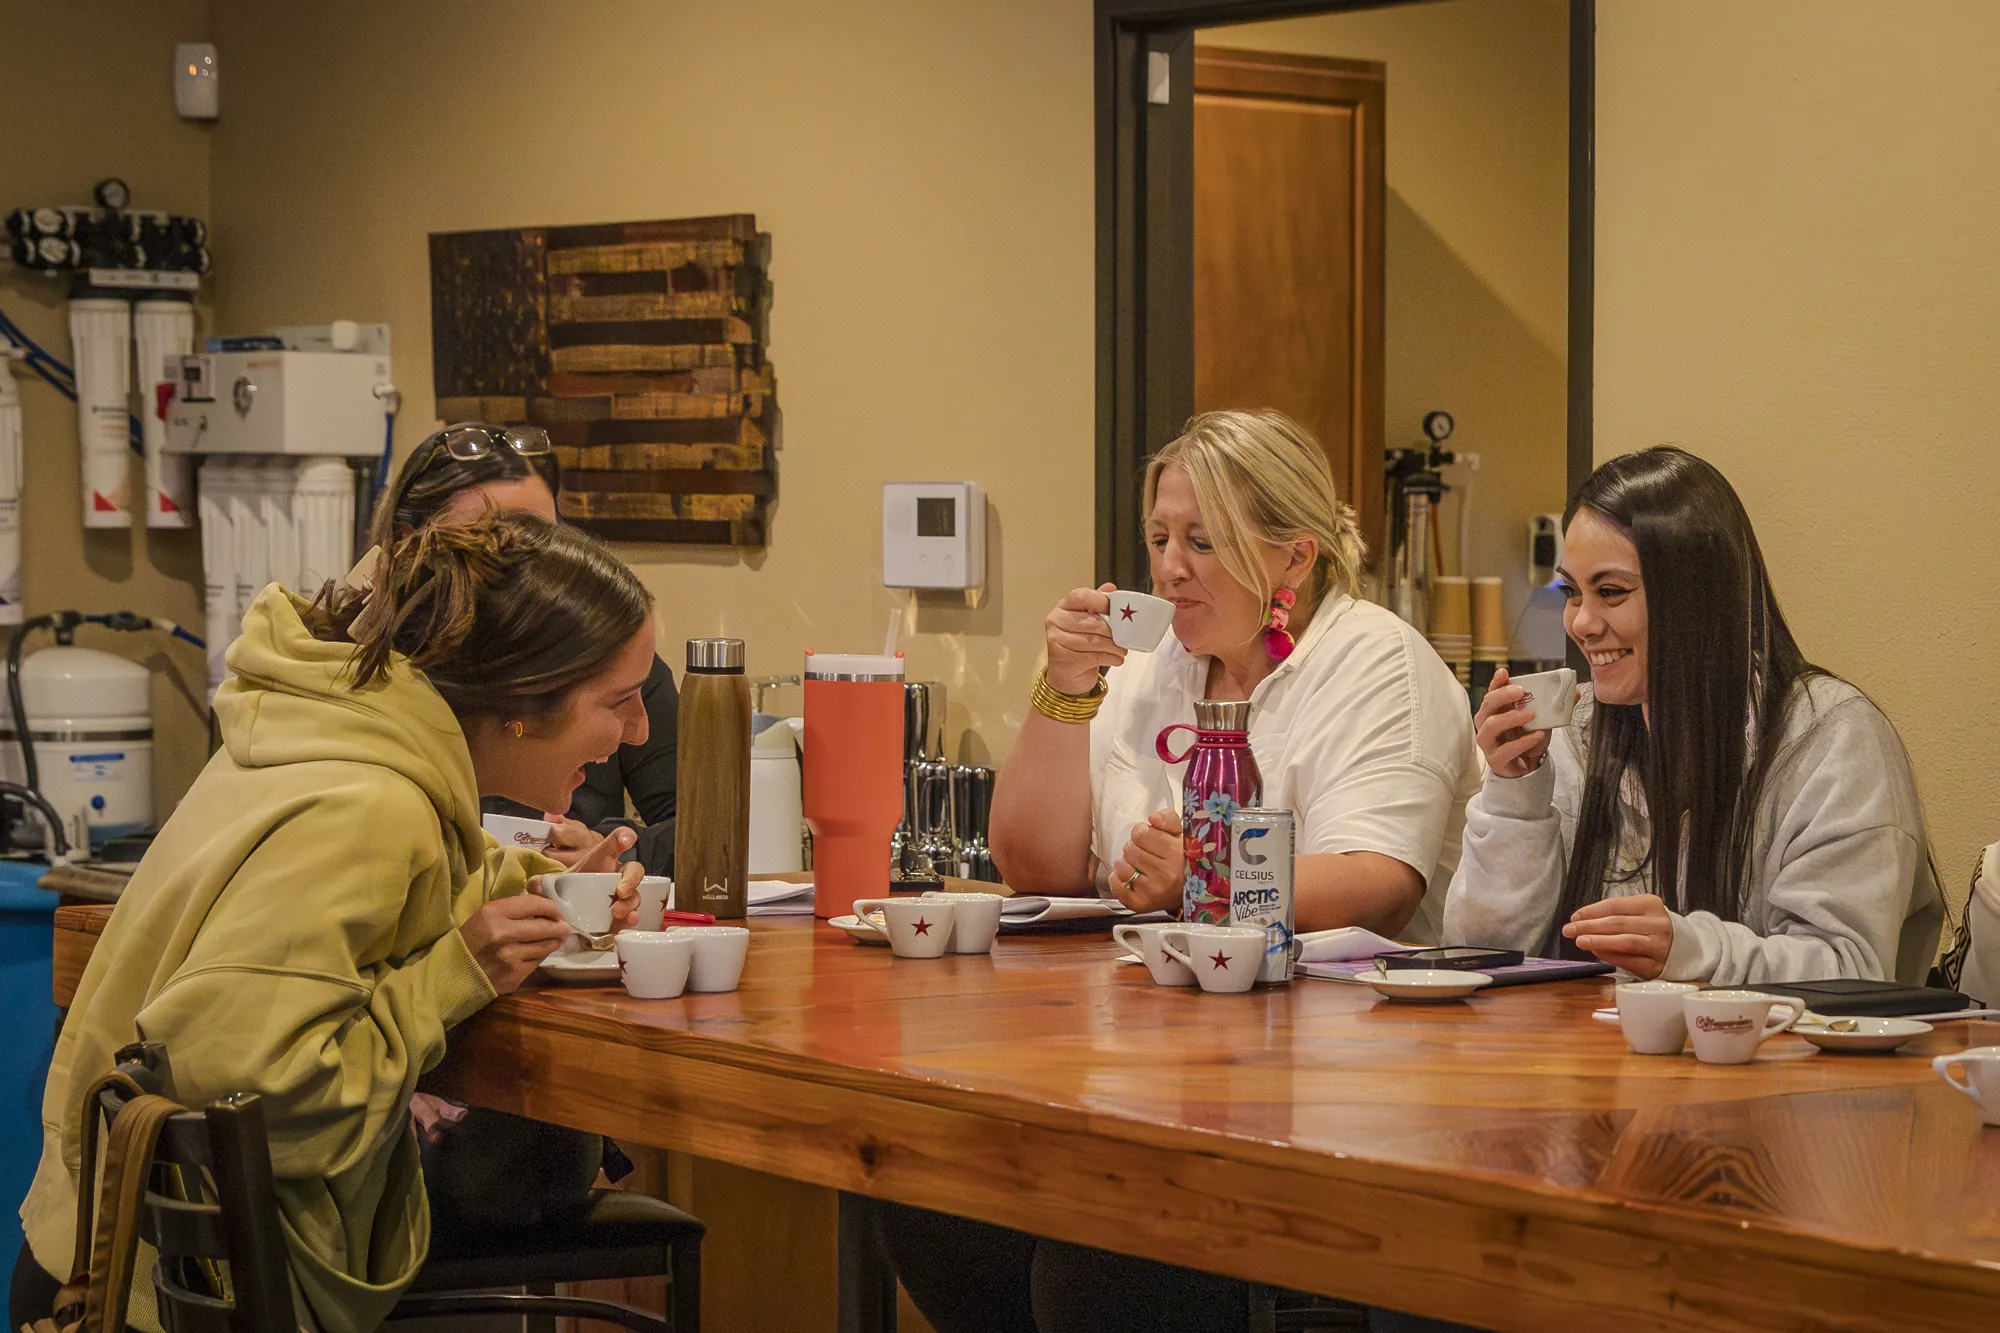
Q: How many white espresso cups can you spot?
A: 14